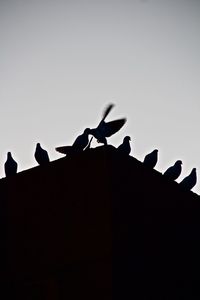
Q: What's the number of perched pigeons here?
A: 7